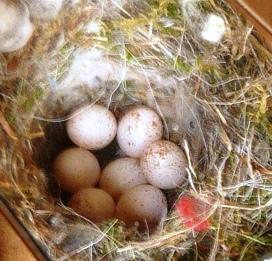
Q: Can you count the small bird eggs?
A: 7